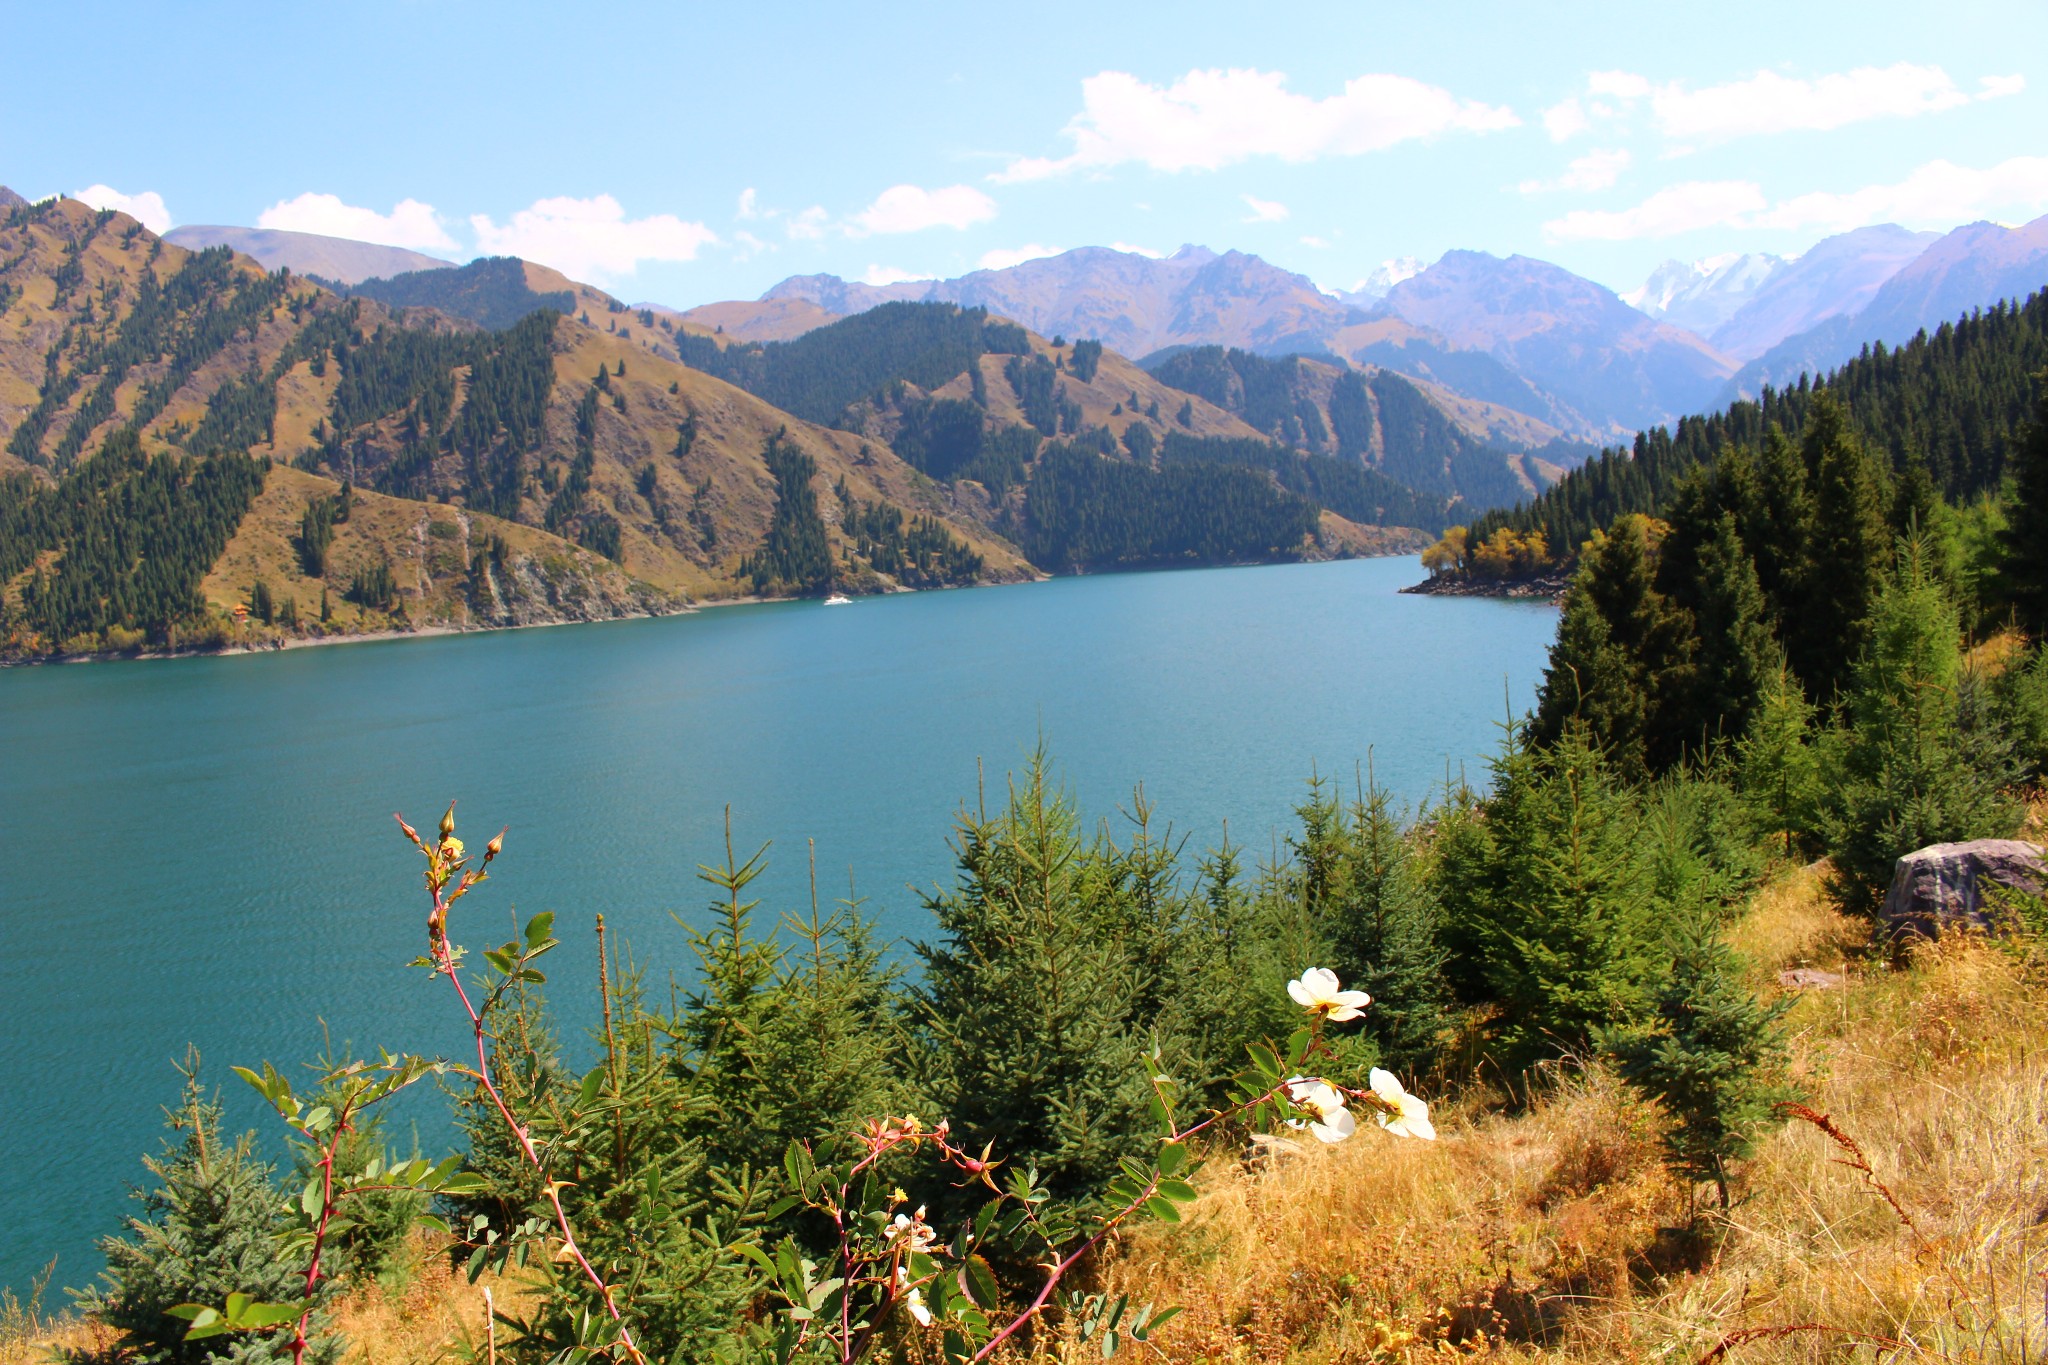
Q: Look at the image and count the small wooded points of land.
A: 1